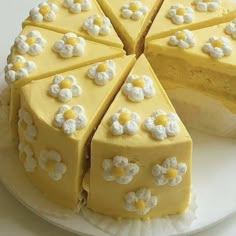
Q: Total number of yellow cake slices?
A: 7